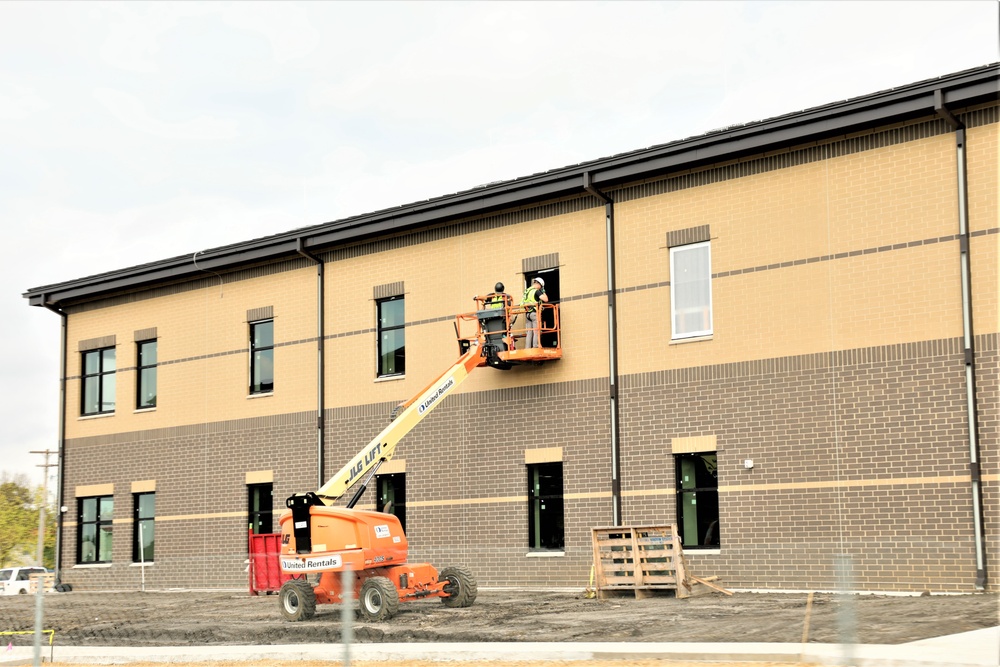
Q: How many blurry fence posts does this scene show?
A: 3